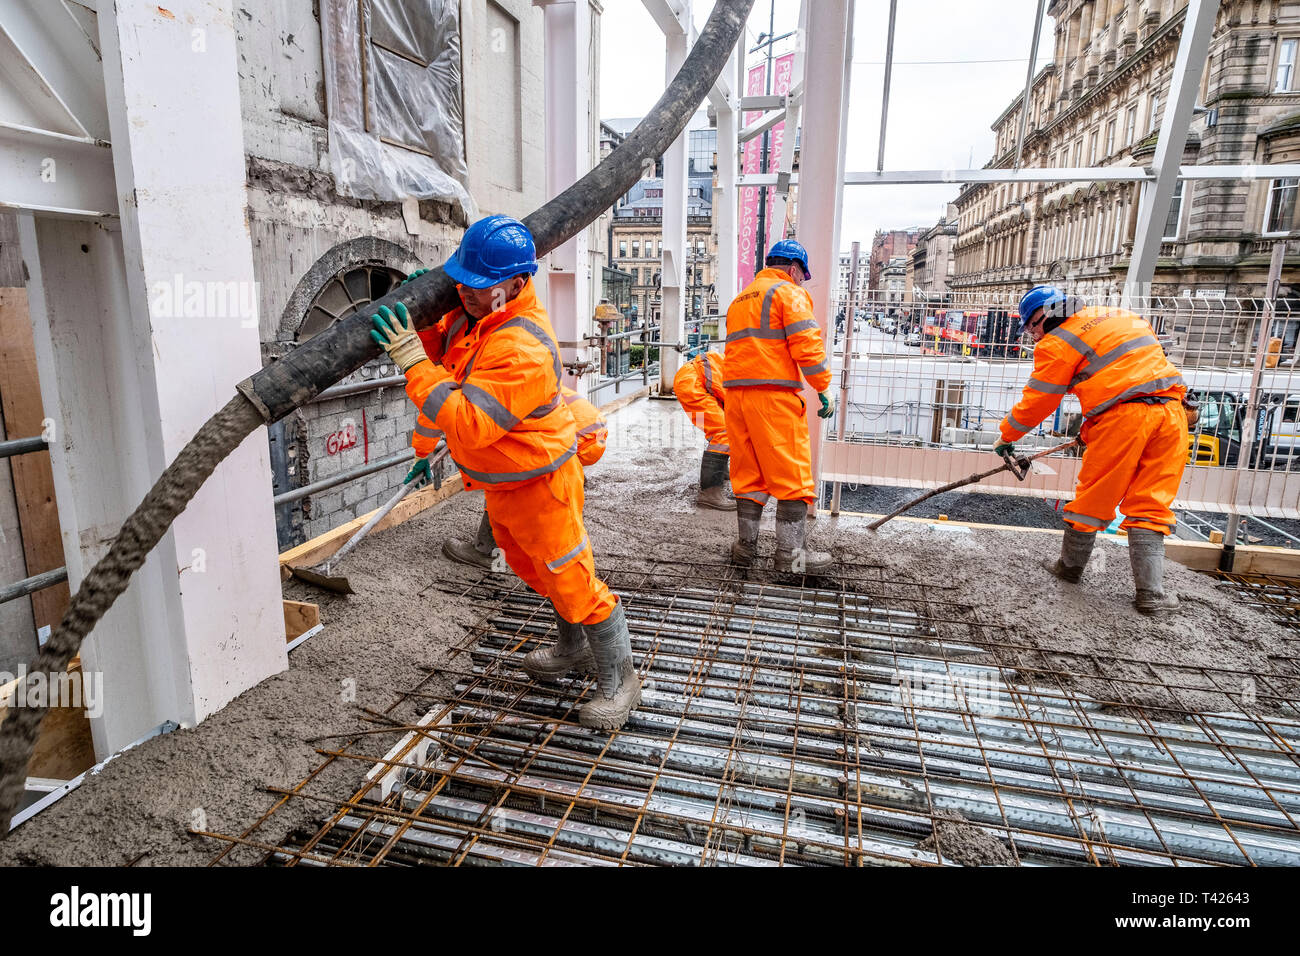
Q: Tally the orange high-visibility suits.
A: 5